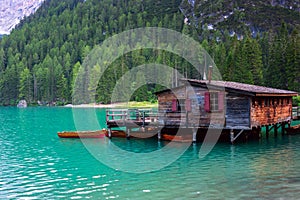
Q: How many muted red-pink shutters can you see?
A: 4